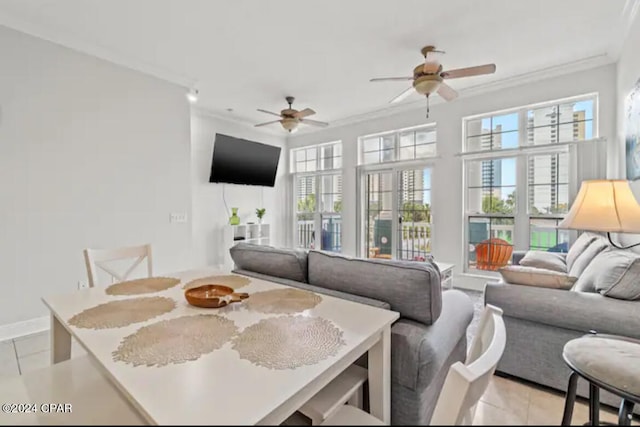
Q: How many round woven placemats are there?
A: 6